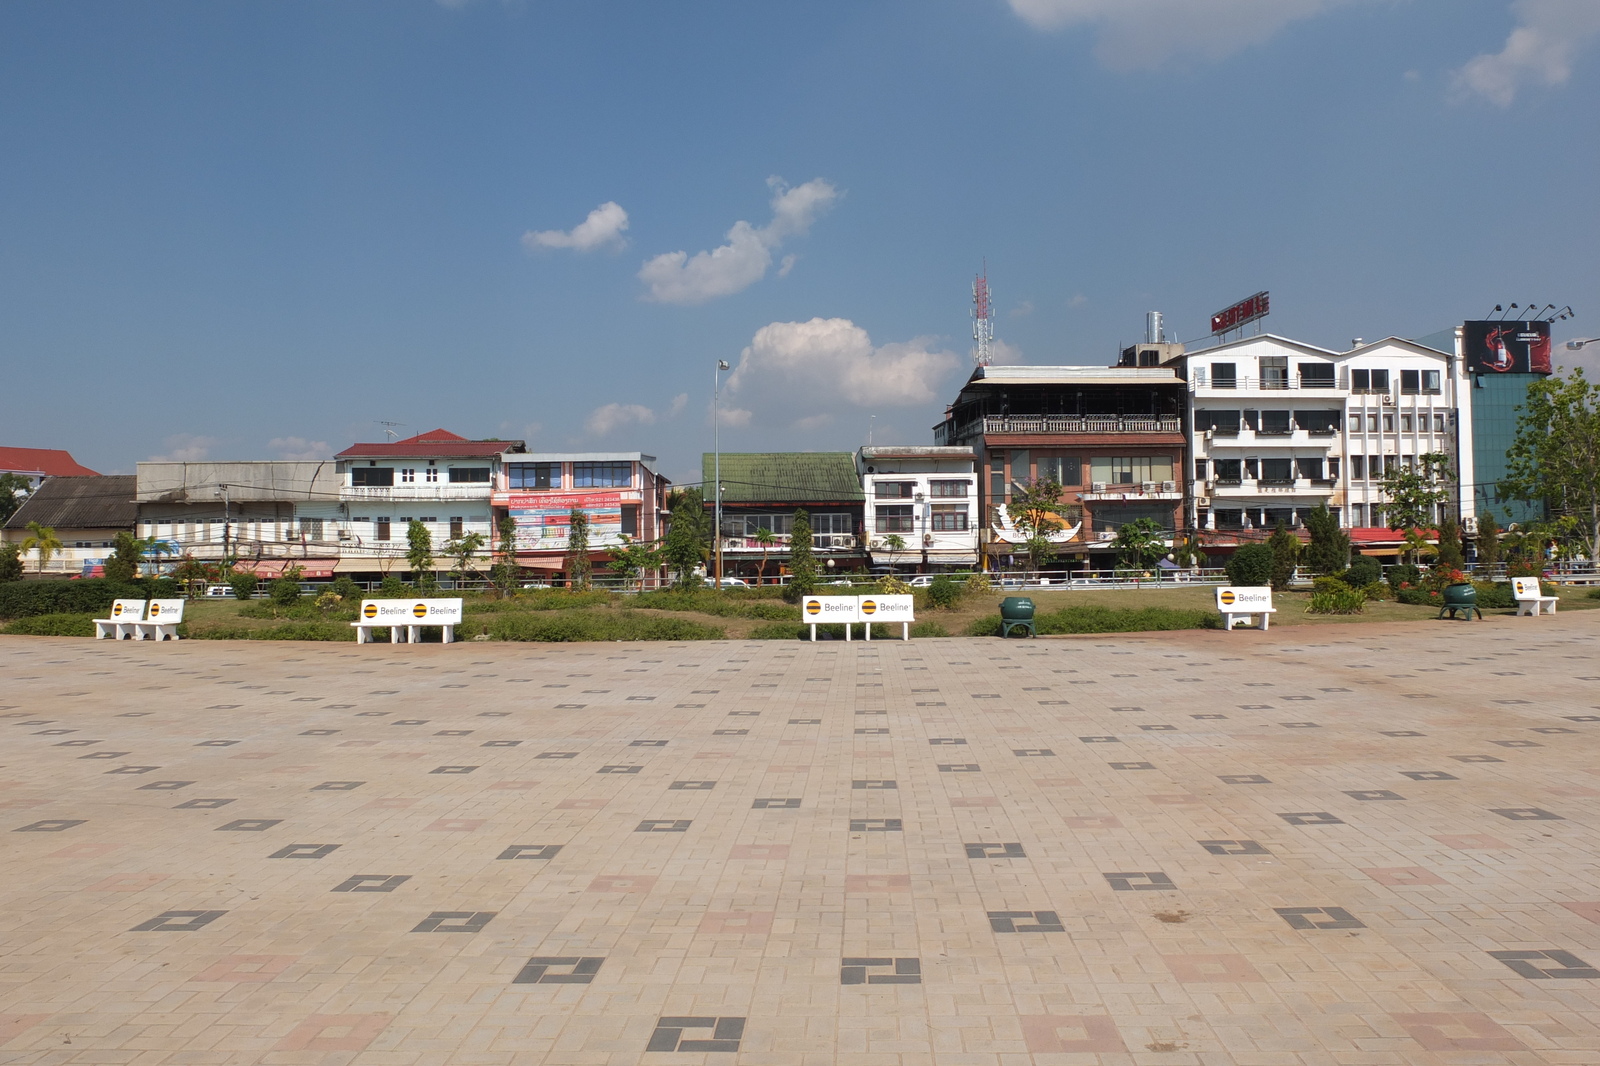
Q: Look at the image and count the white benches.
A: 8